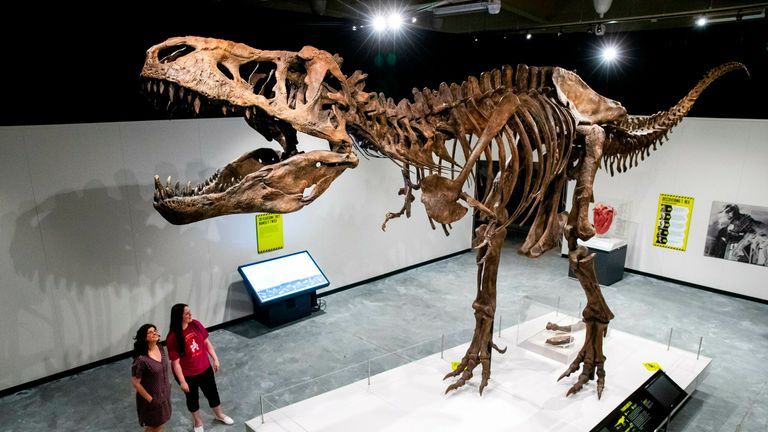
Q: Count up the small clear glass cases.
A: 2